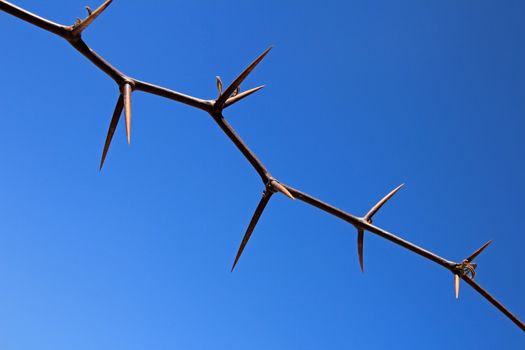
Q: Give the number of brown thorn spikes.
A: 11